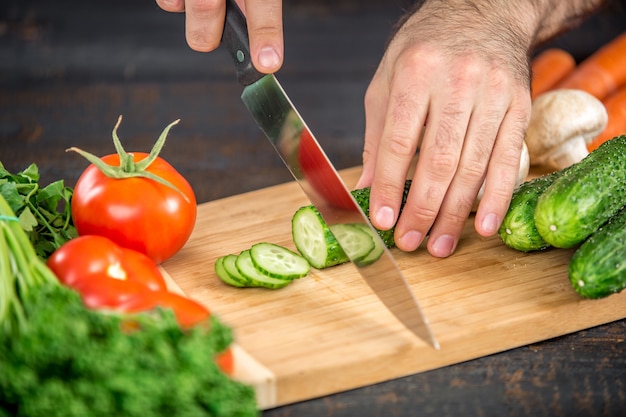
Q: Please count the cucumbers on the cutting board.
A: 4